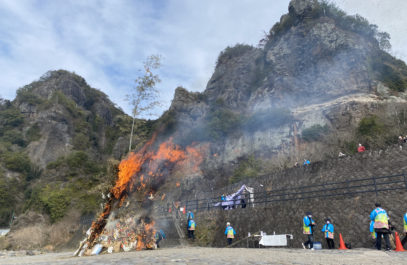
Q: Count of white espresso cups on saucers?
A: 0